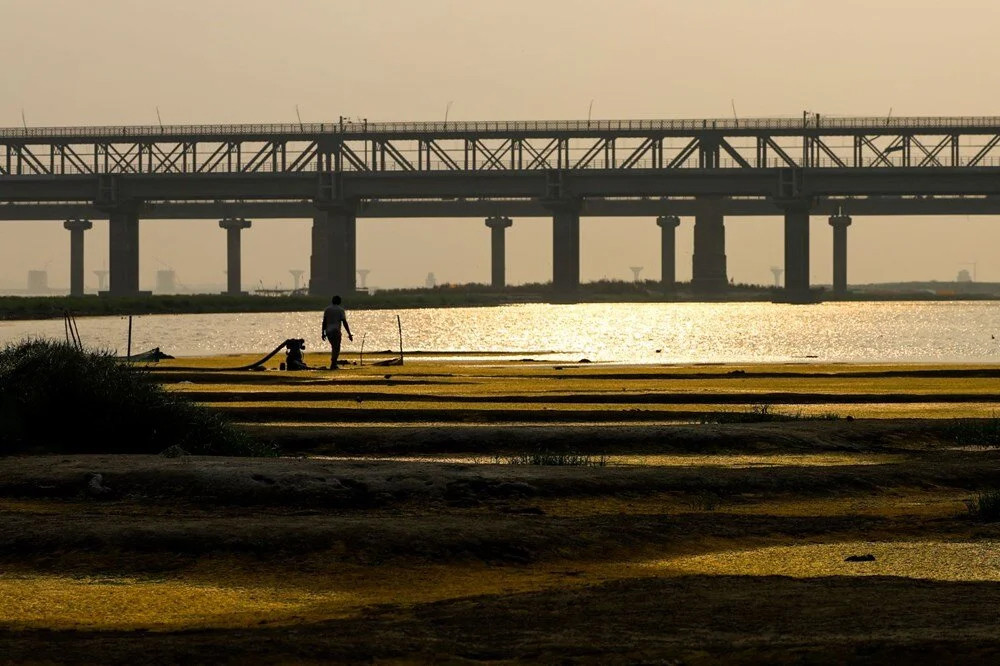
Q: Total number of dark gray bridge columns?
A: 10